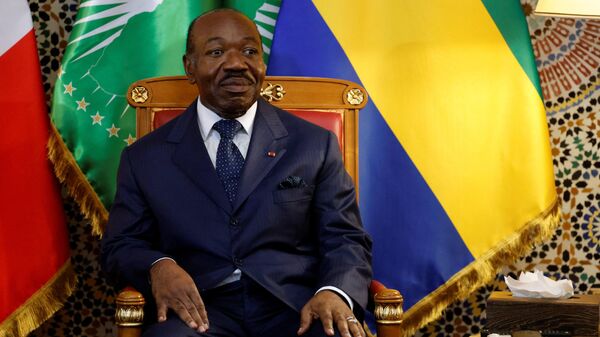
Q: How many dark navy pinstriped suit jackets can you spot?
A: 1